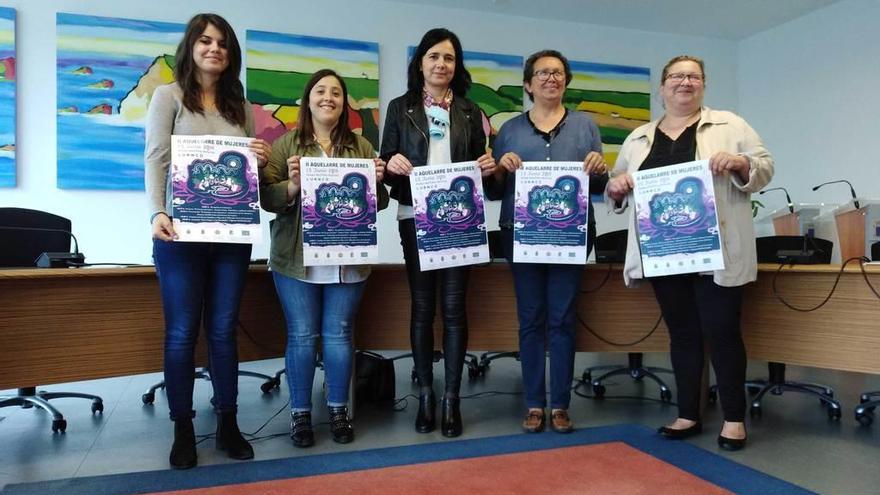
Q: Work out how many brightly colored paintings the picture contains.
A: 5